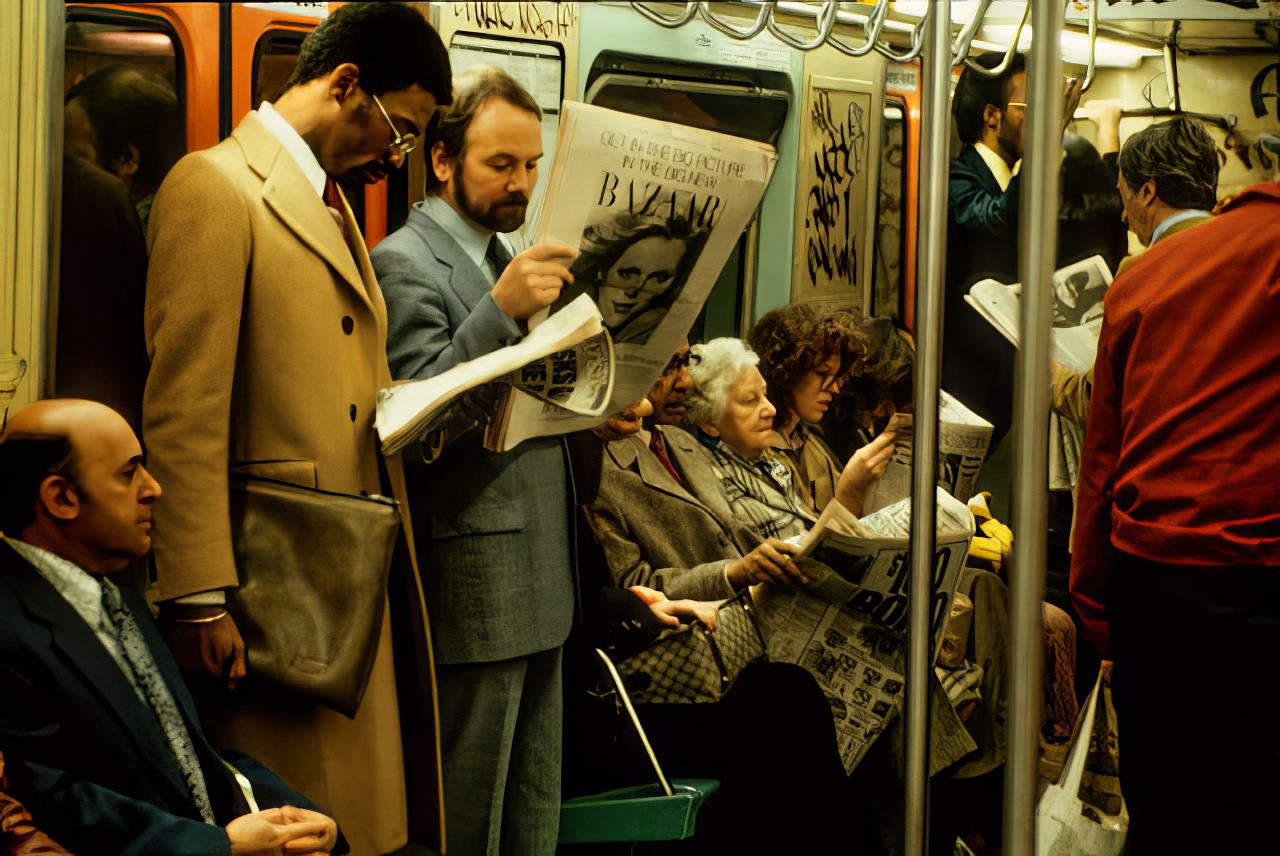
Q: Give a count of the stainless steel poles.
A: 2